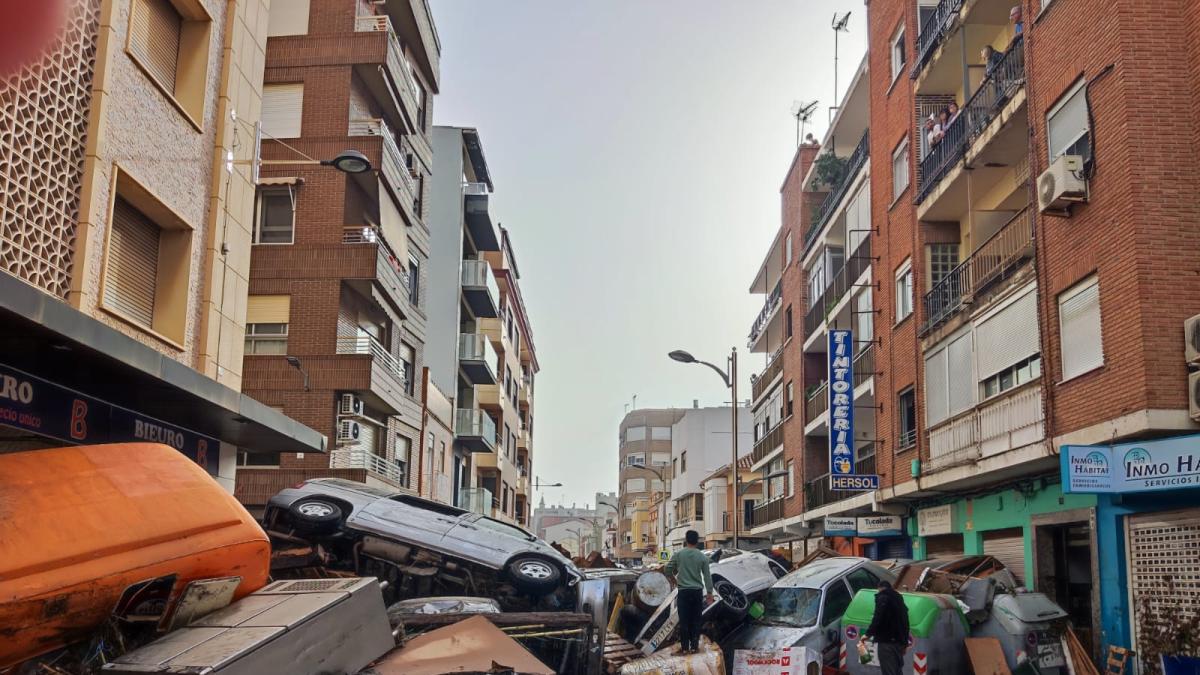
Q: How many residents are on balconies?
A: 5